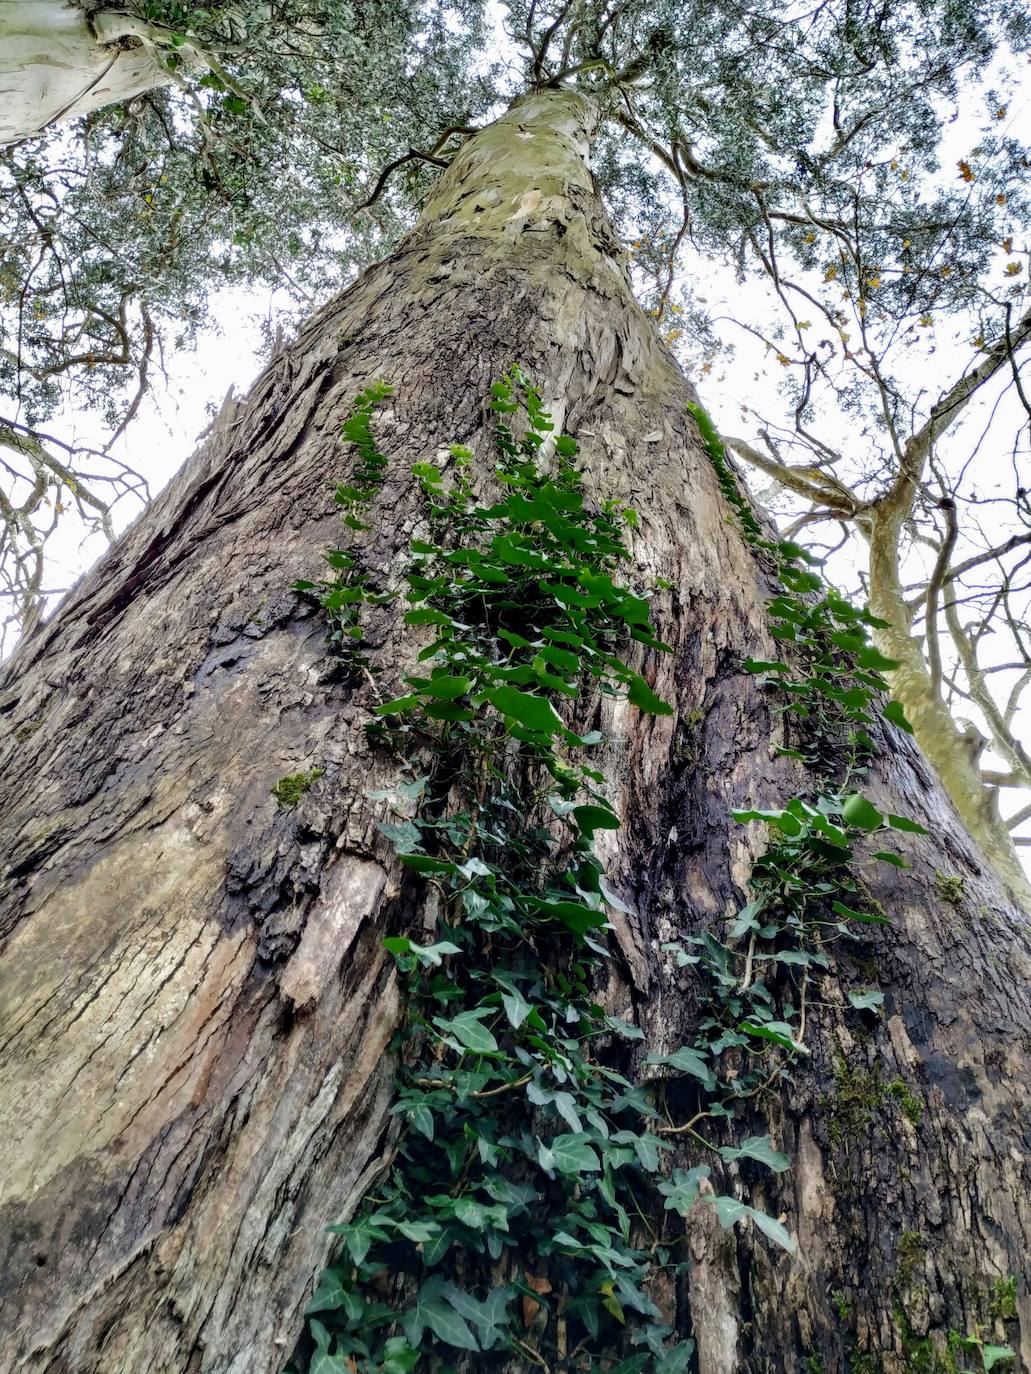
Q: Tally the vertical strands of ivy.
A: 3